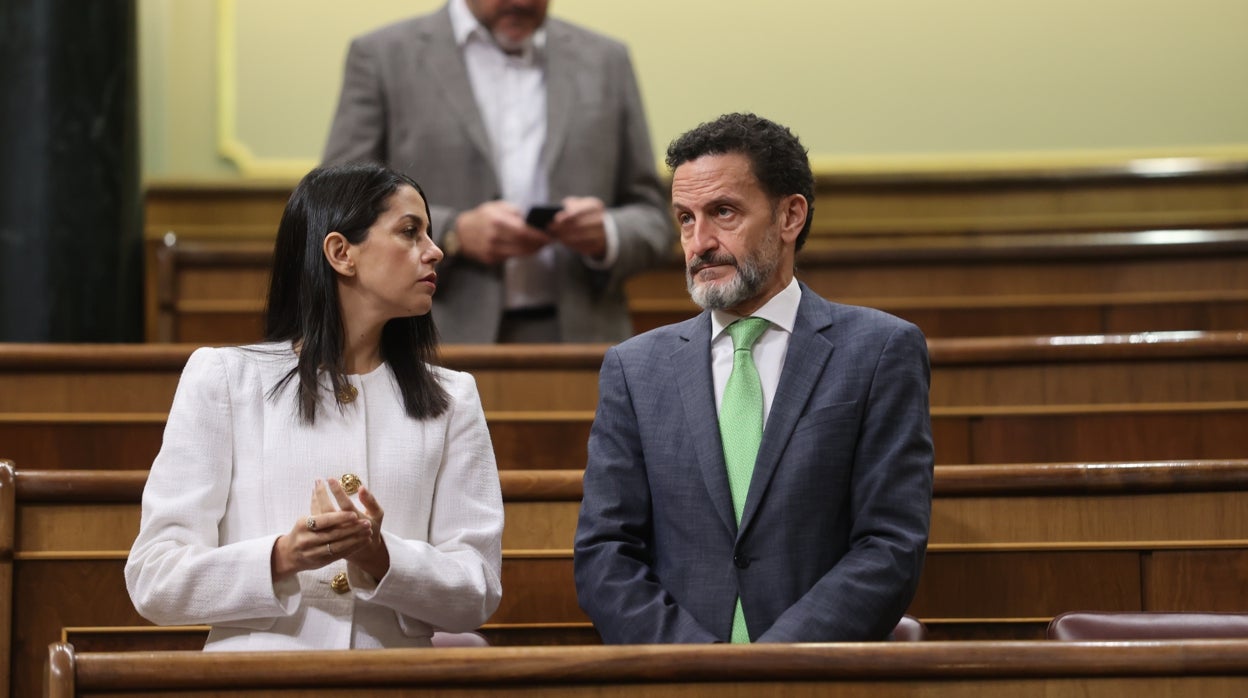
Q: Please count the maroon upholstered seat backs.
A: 3